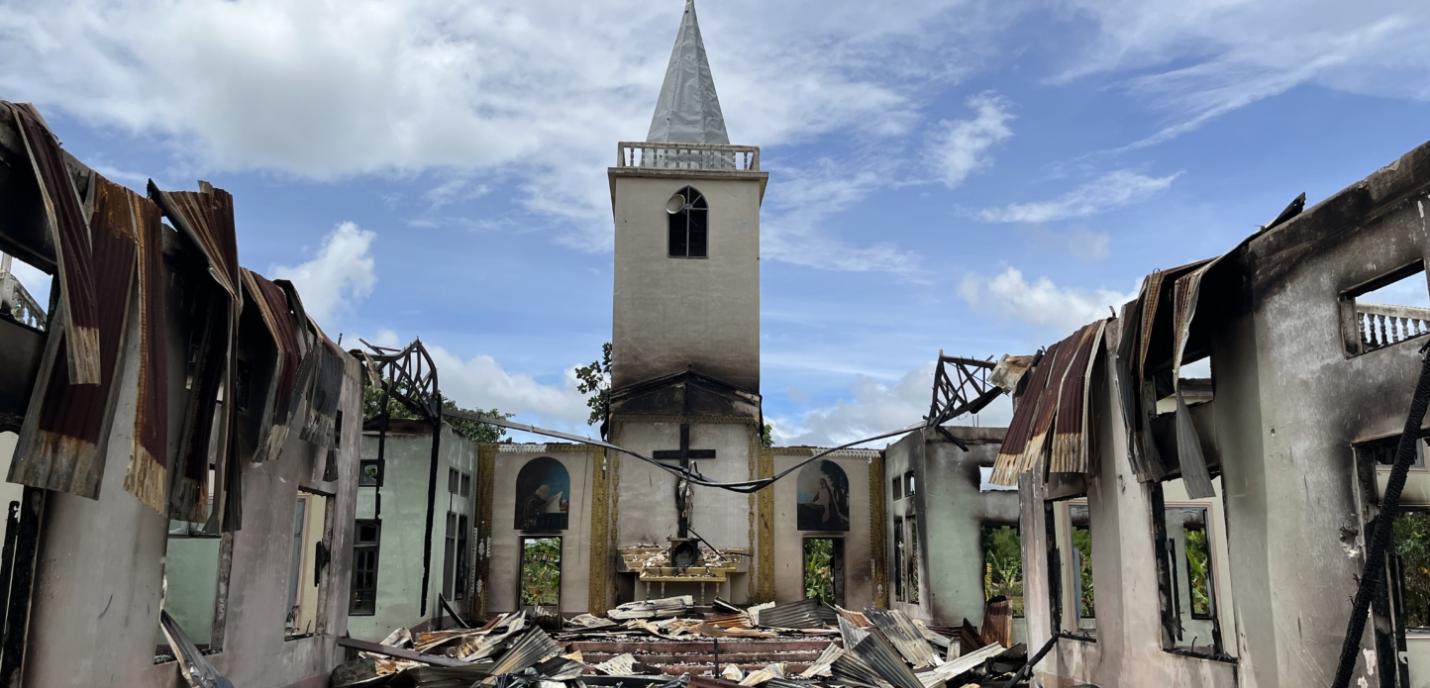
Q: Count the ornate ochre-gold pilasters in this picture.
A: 4